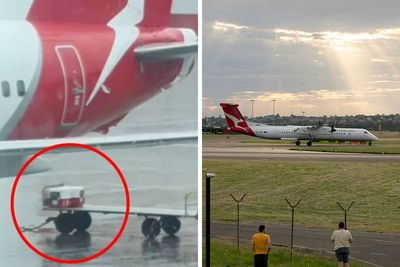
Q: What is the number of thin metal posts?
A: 3